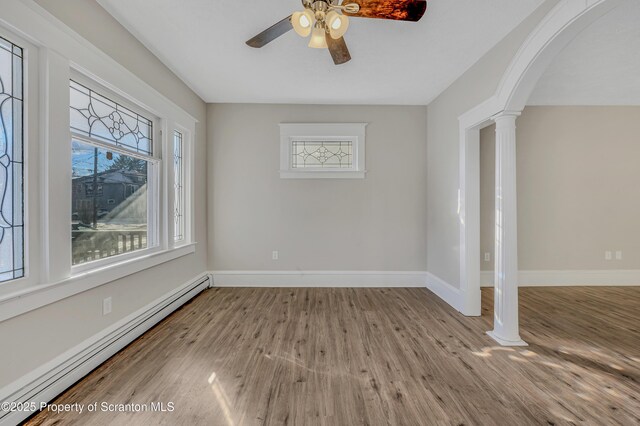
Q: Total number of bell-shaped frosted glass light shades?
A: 3